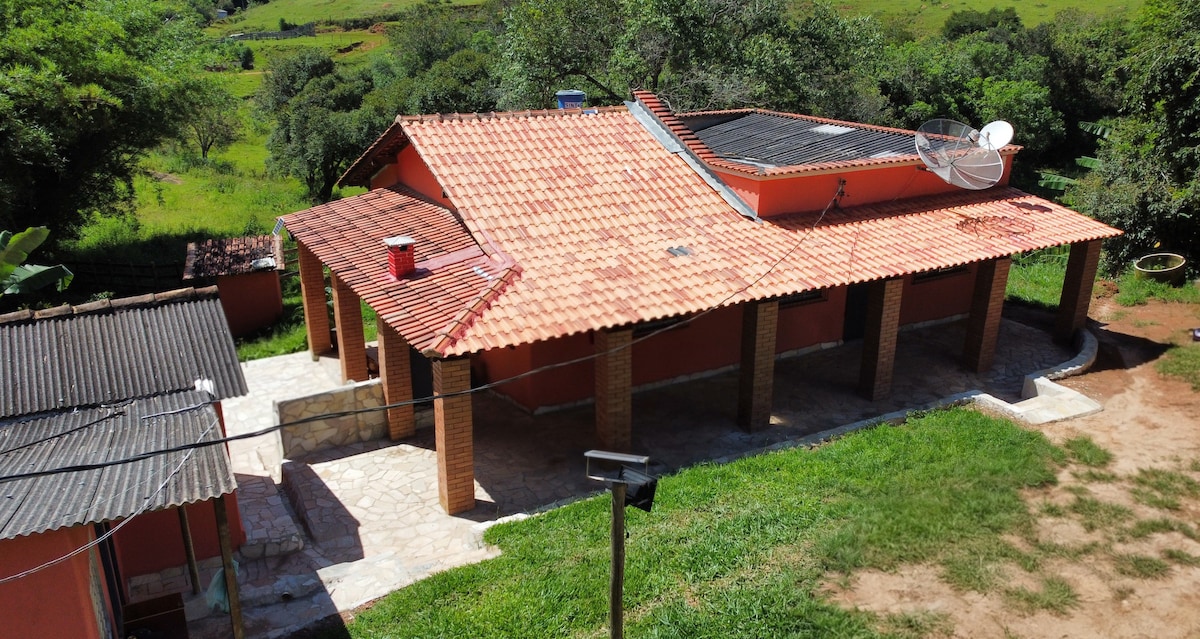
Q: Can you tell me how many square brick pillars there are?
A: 9